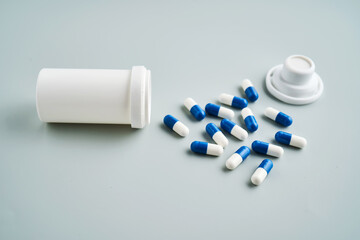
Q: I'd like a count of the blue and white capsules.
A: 14